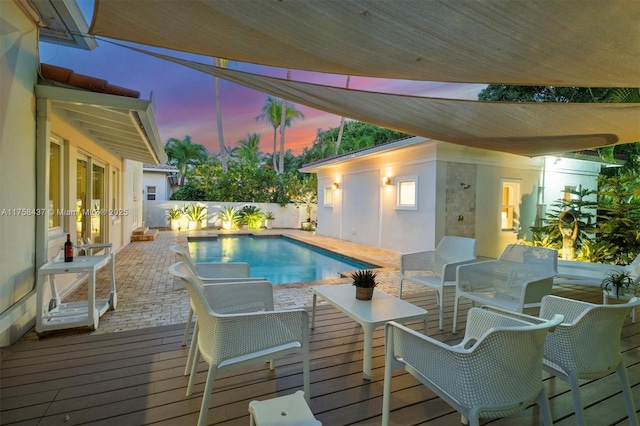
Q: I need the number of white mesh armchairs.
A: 6